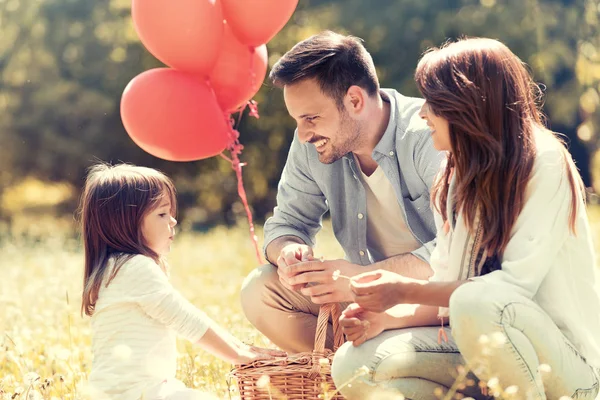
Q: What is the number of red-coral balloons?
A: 4